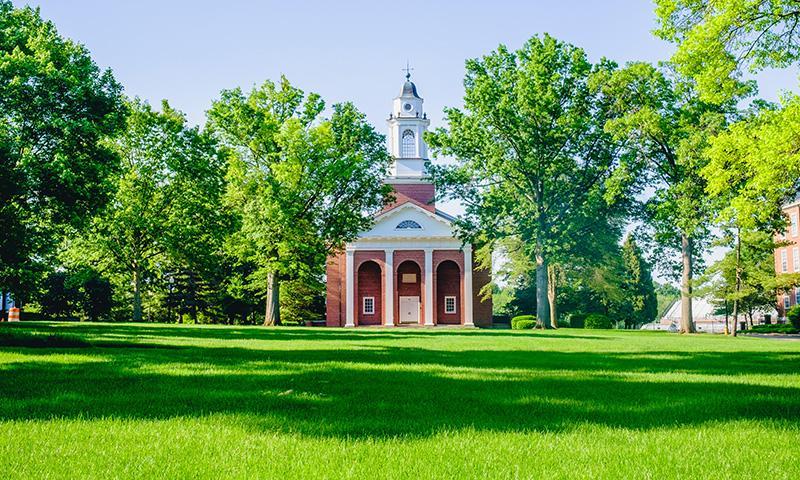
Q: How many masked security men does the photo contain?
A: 0